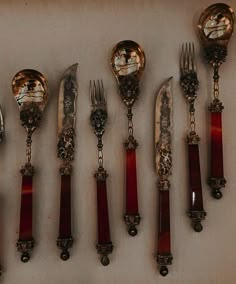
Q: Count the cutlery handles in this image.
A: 7